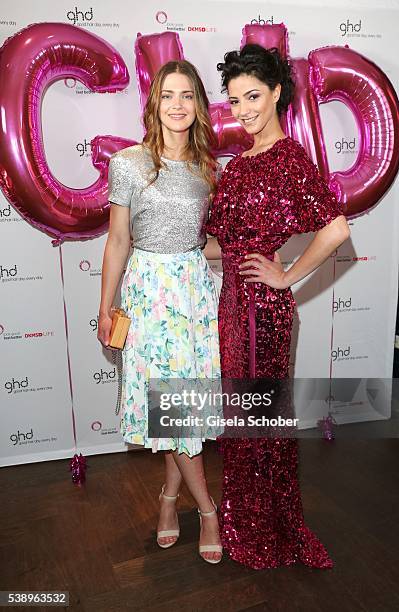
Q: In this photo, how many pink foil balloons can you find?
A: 3